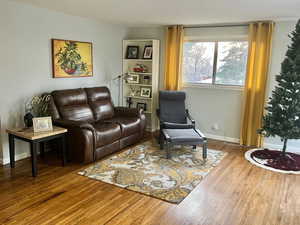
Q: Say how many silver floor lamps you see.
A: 1